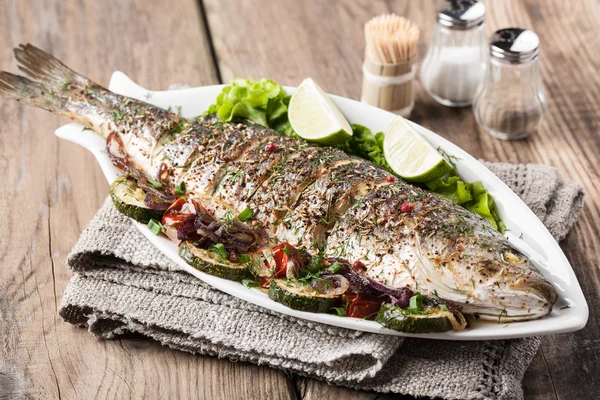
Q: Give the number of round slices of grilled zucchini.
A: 4